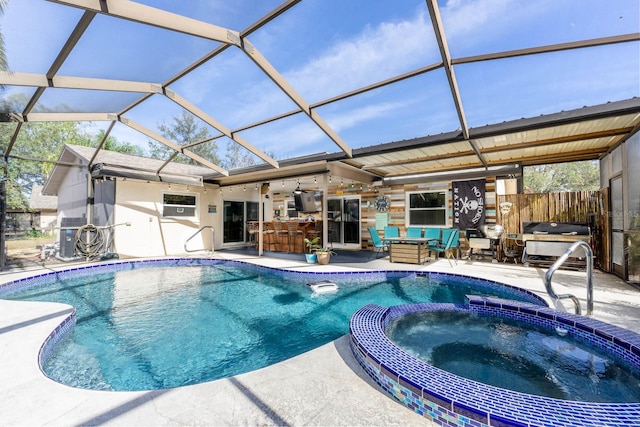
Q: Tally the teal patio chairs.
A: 6